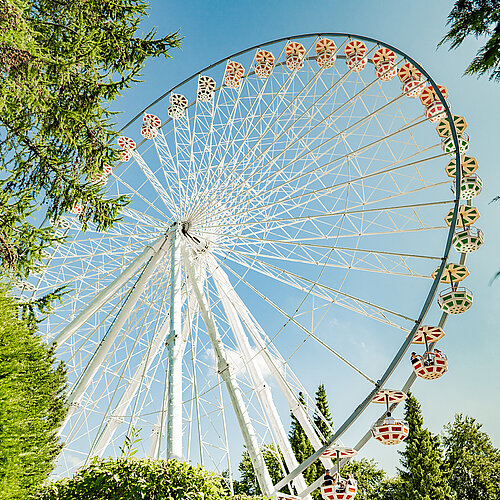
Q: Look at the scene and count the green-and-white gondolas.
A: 4